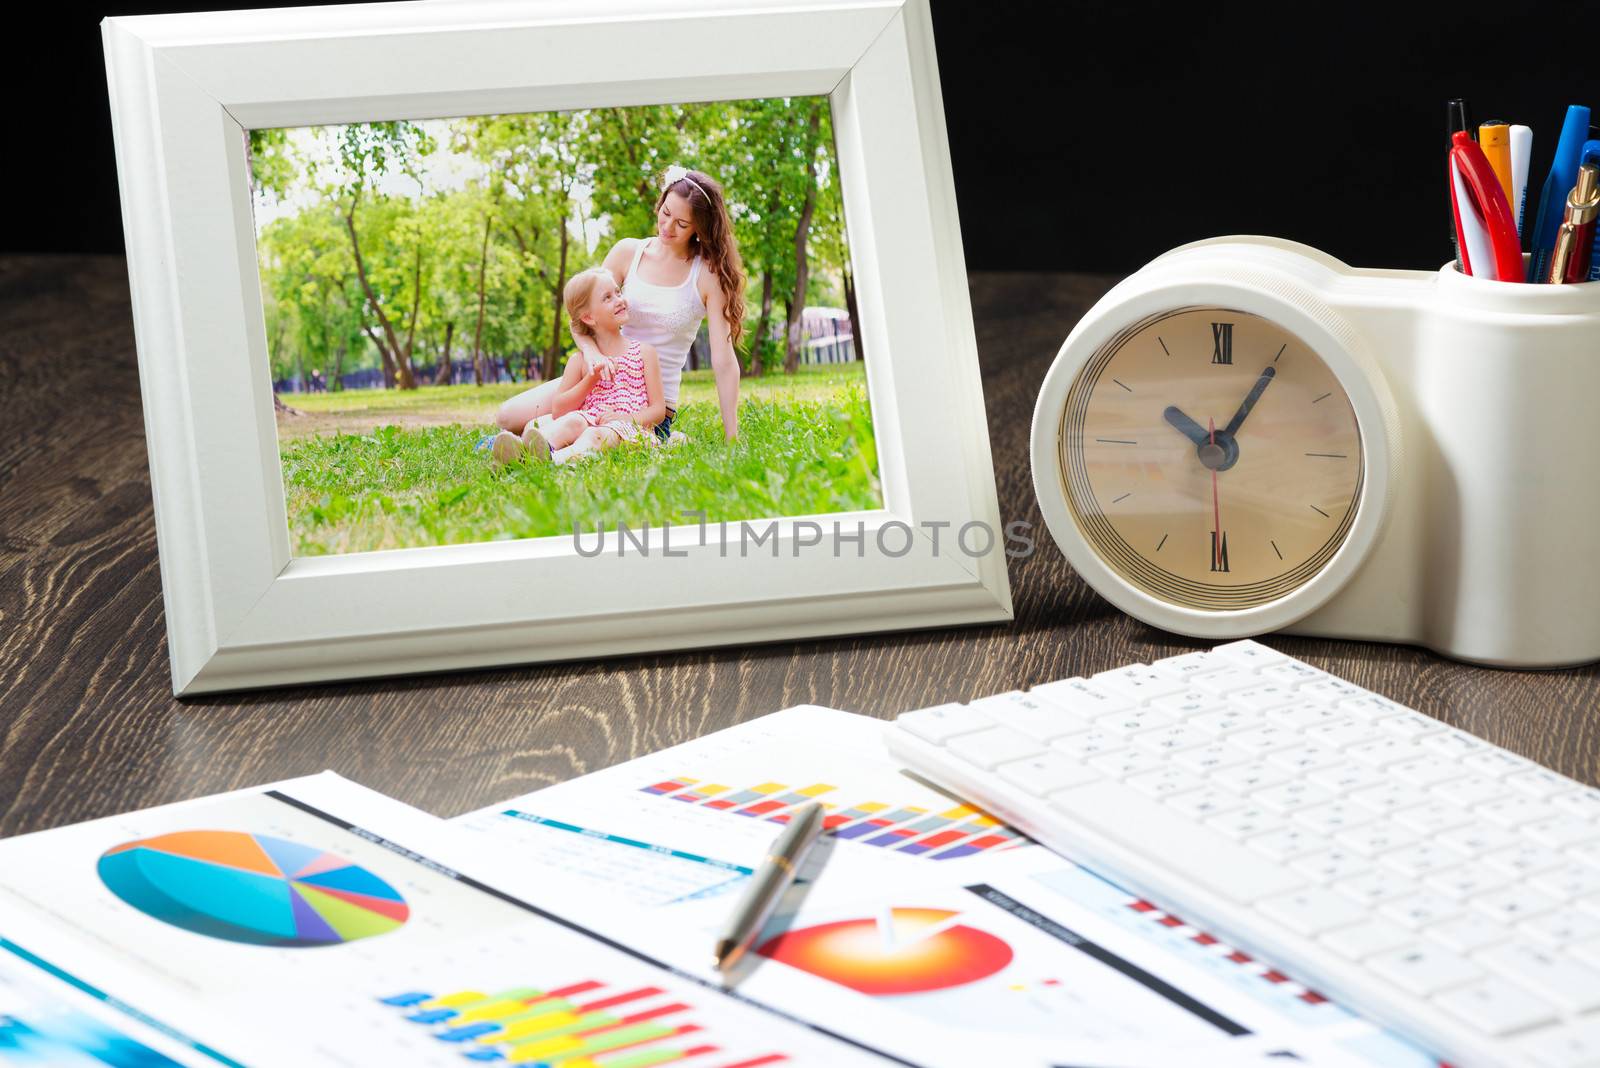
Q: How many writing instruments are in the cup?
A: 7